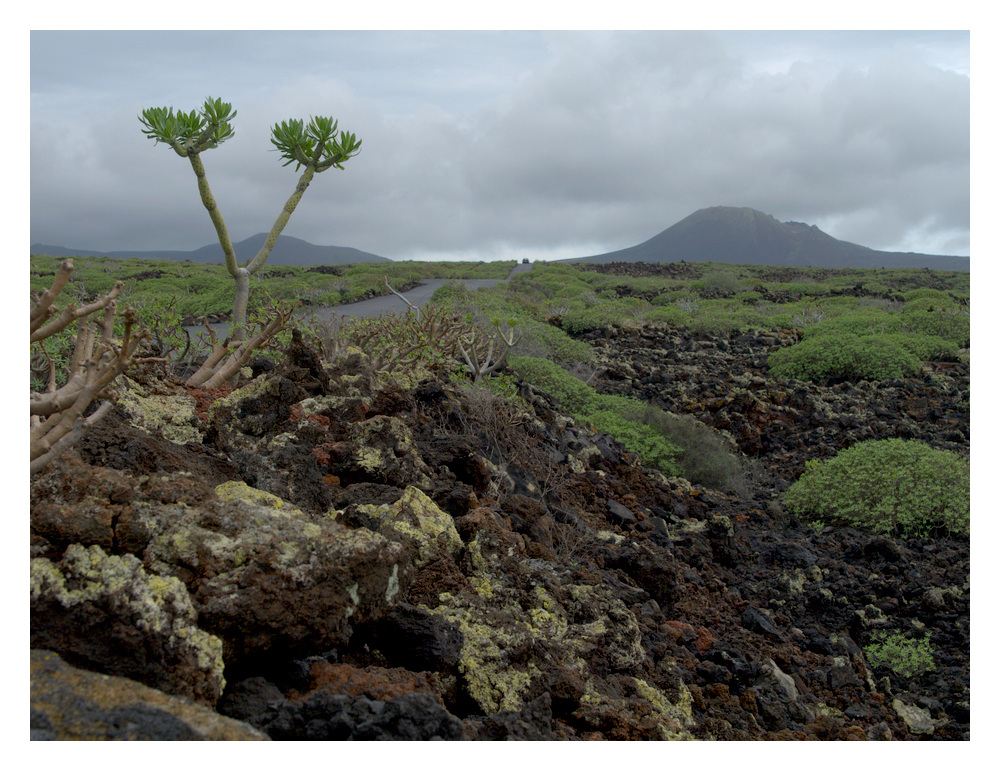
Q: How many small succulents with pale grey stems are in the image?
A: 1